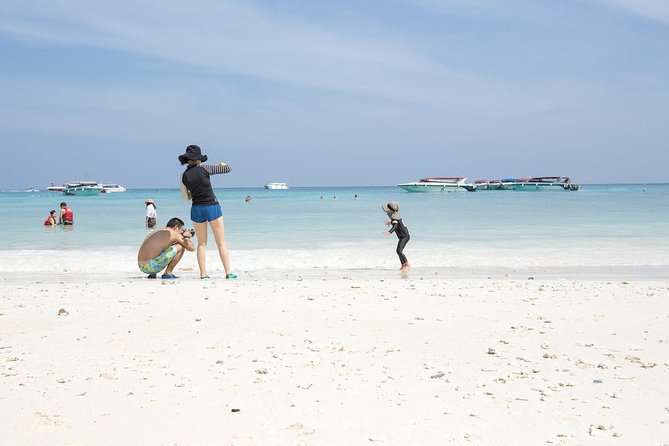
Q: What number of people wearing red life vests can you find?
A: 2